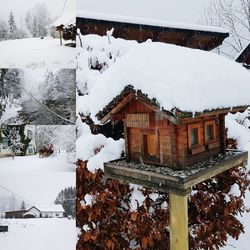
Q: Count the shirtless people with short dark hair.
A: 0